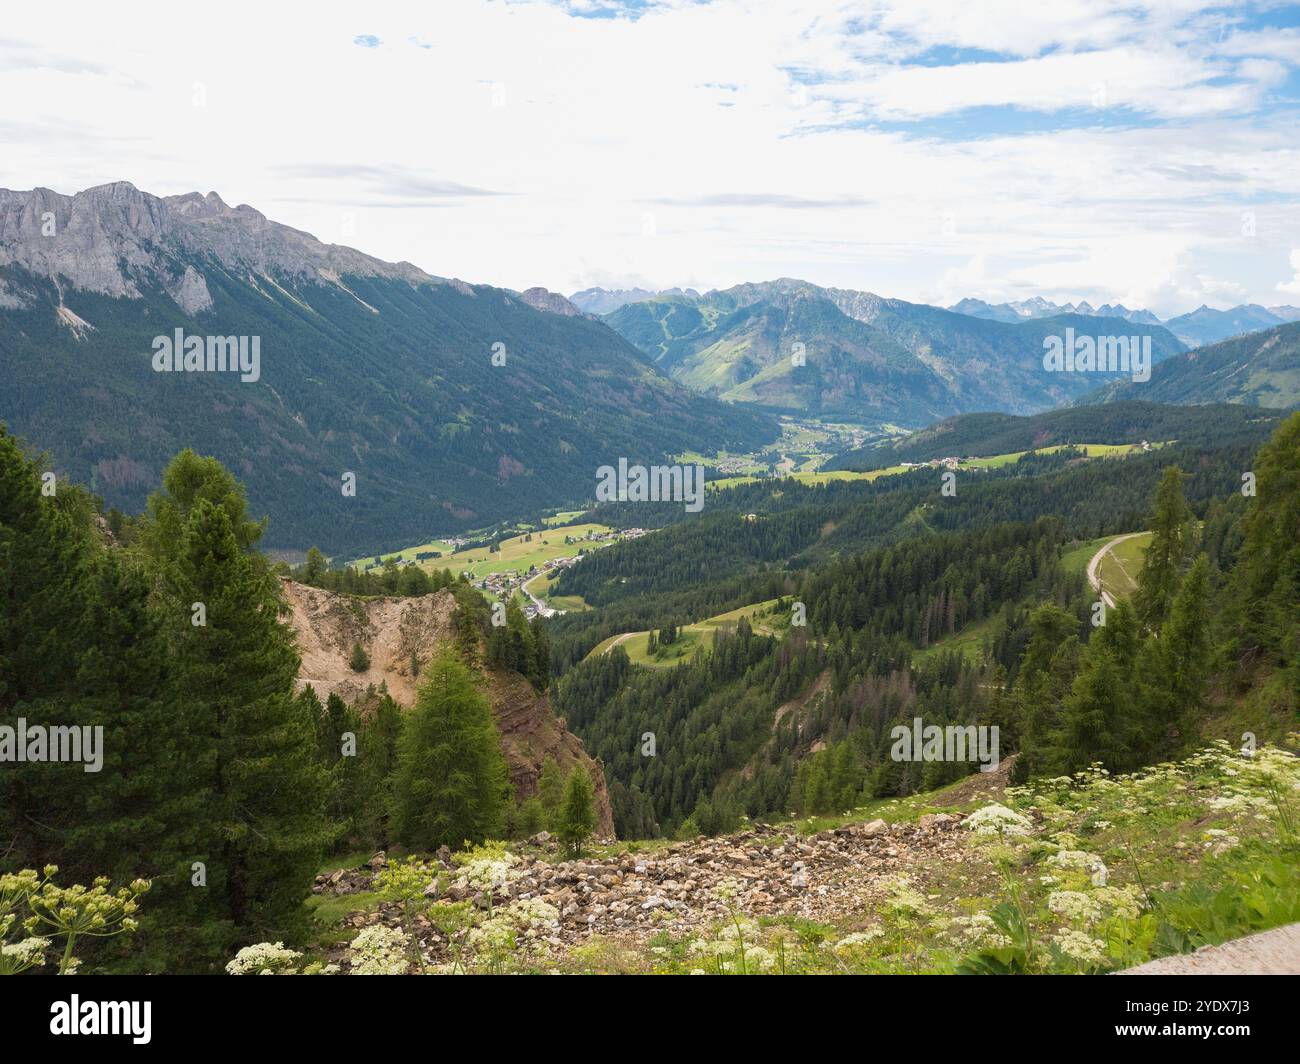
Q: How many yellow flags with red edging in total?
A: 0